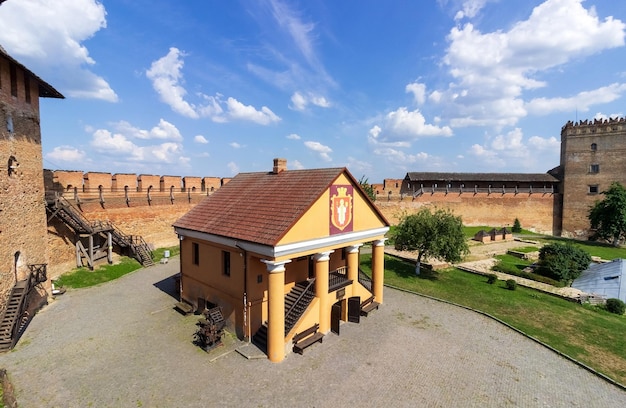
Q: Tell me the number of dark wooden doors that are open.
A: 2